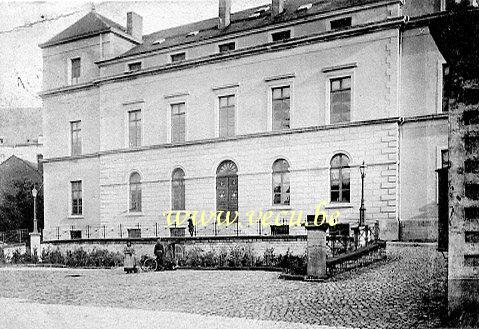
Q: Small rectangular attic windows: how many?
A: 5